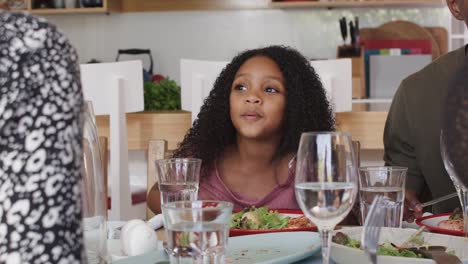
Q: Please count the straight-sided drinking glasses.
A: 3